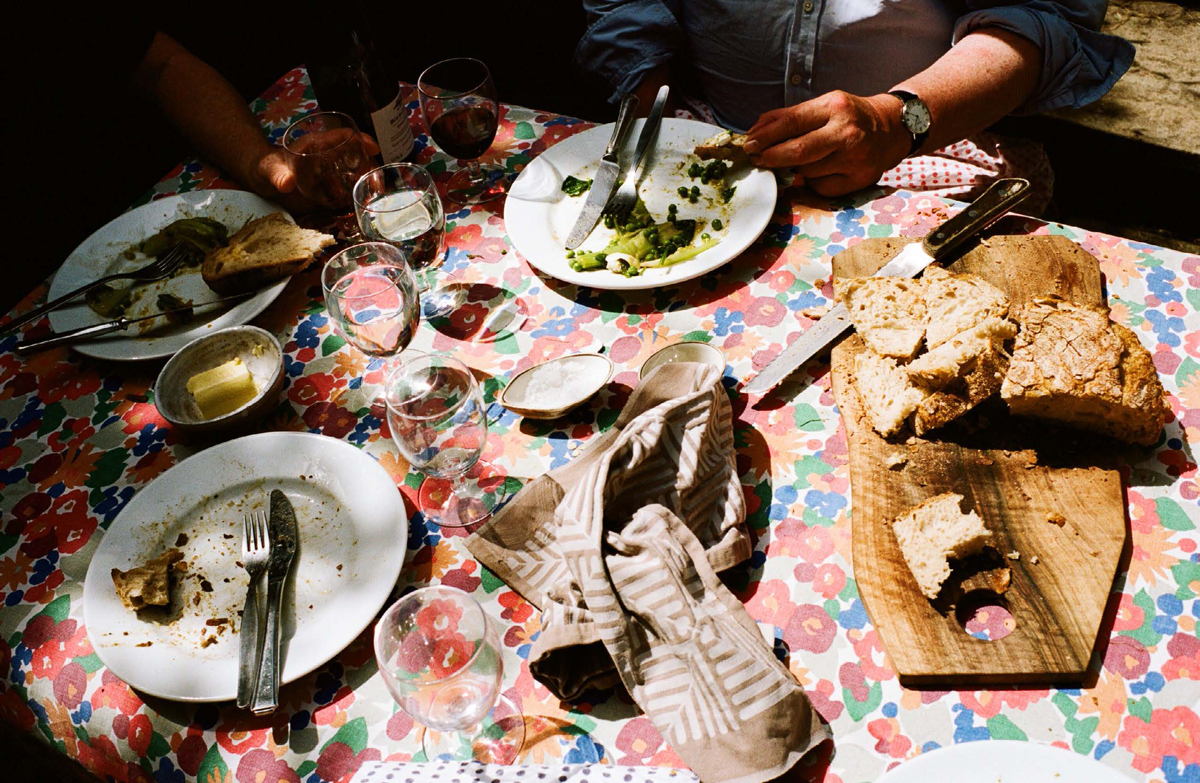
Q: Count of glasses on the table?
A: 6